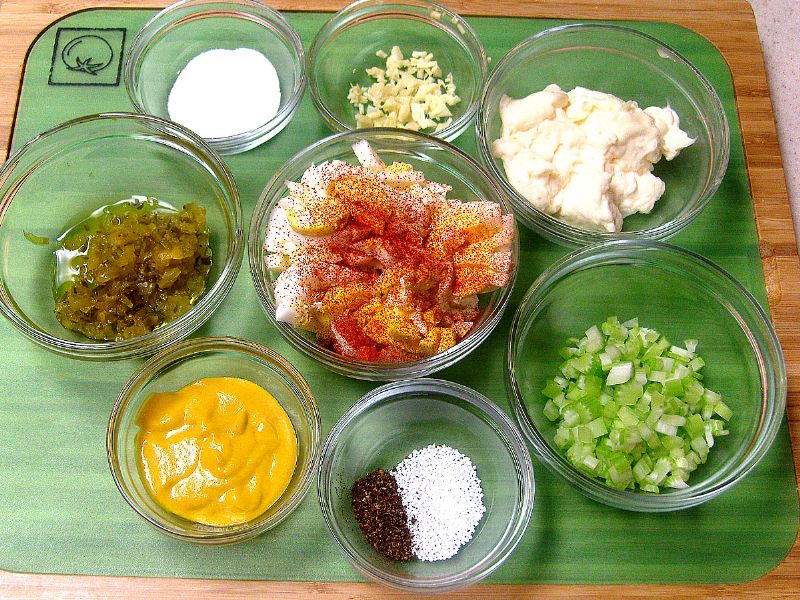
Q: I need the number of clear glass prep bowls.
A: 8